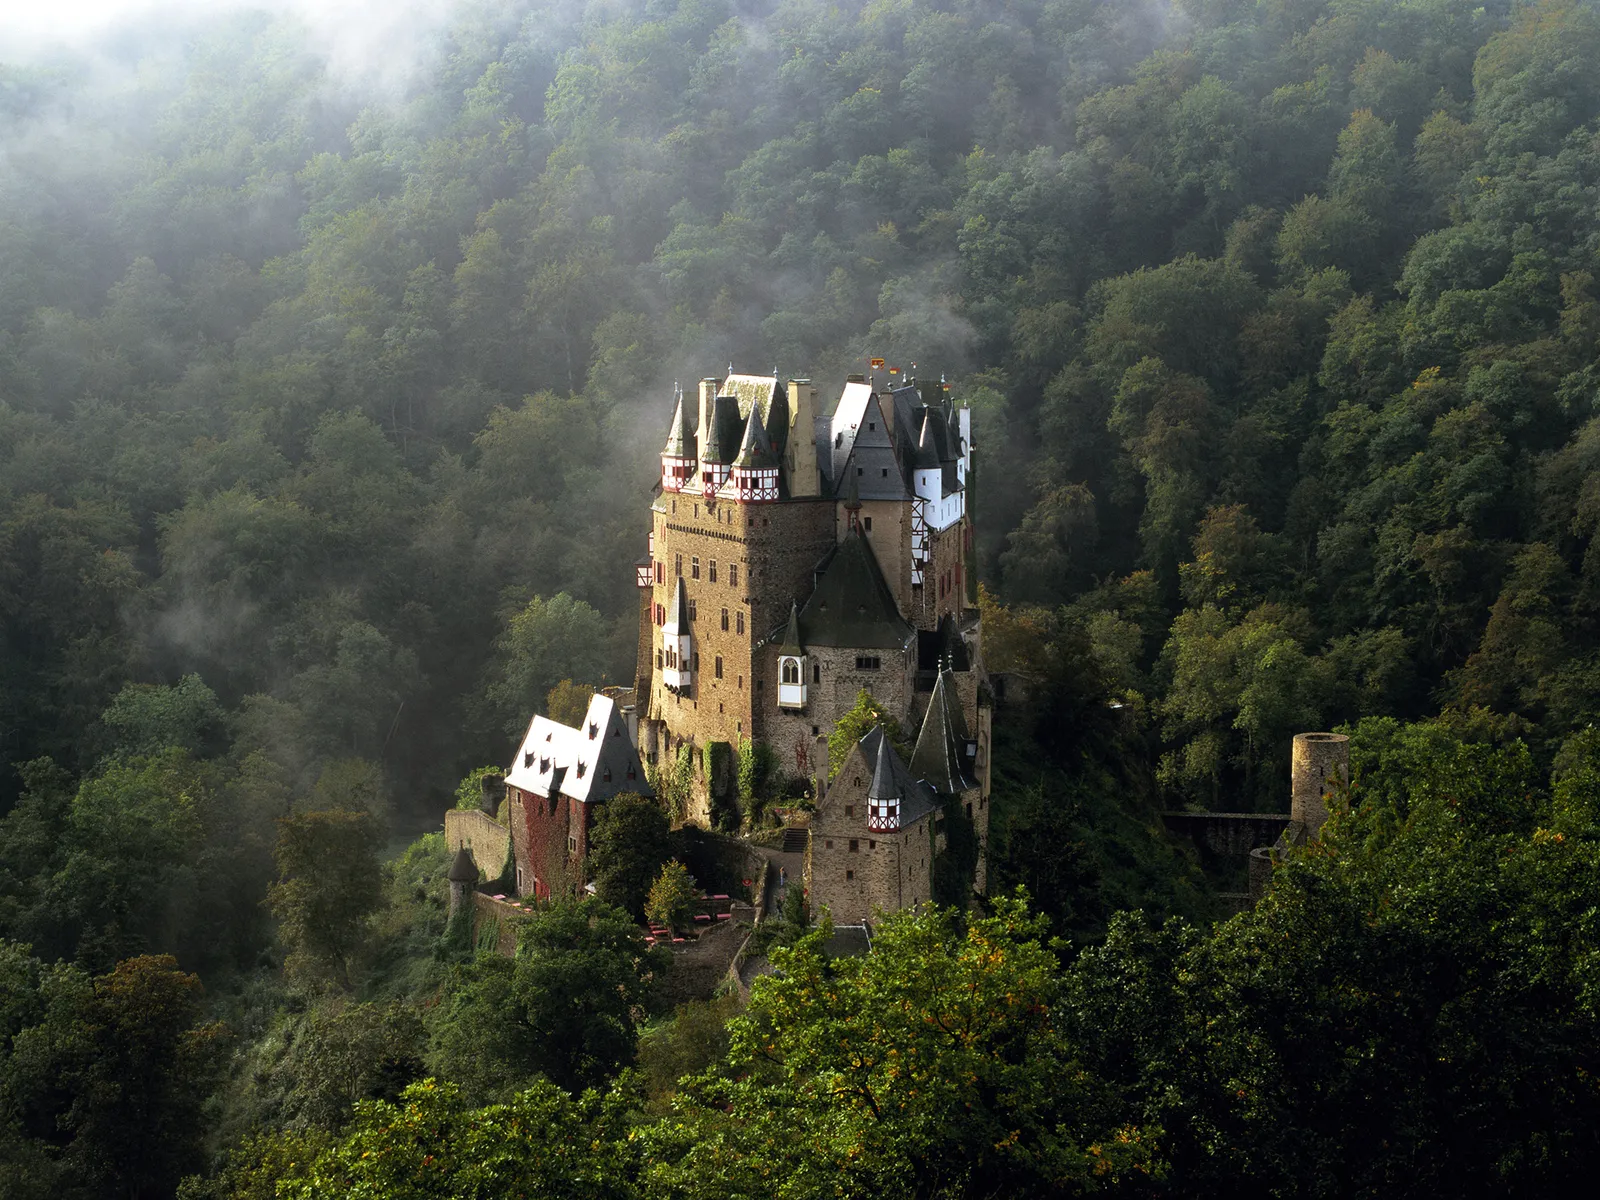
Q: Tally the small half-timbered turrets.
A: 4